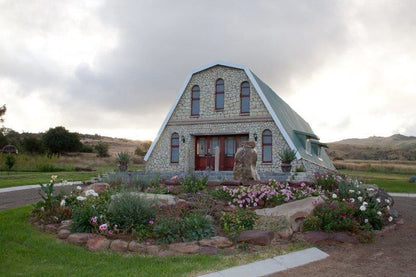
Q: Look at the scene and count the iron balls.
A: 0